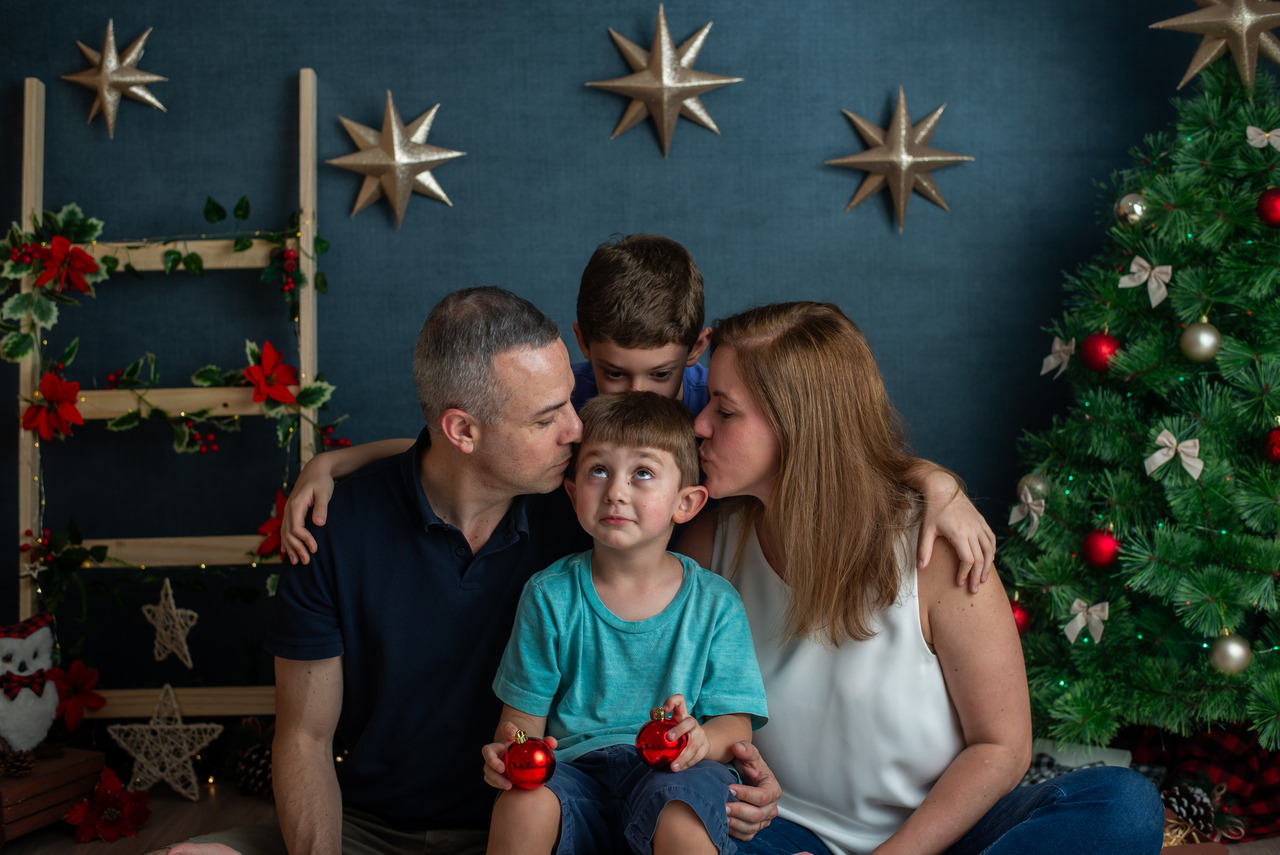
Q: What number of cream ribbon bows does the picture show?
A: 6